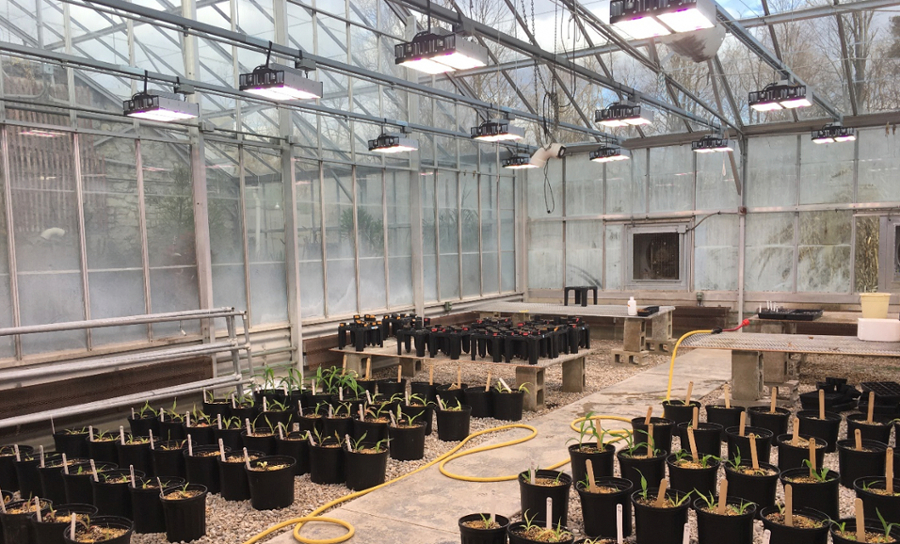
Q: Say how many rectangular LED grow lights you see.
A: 12